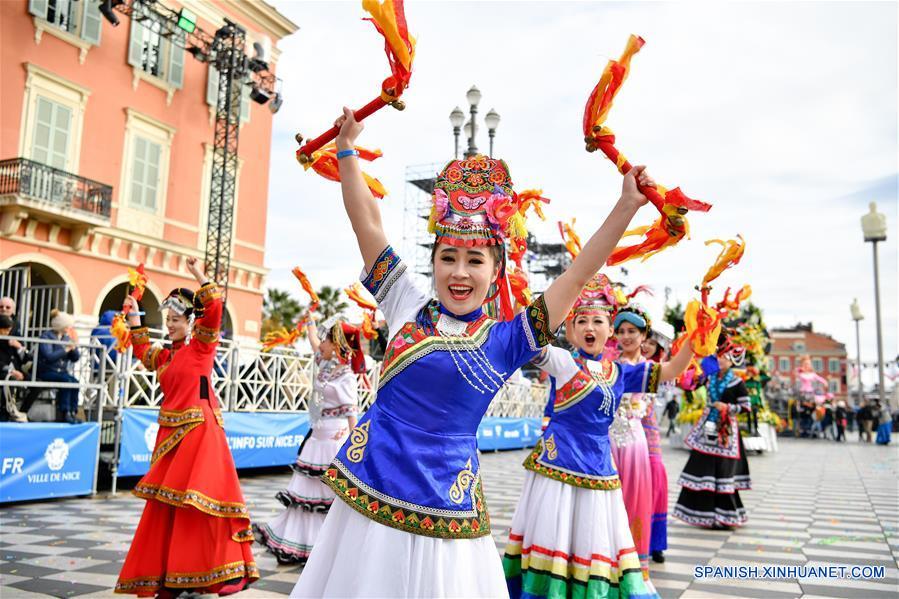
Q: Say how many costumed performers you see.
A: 7